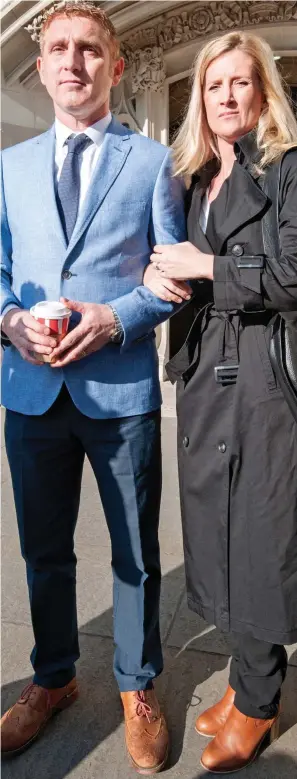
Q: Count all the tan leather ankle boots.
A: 2